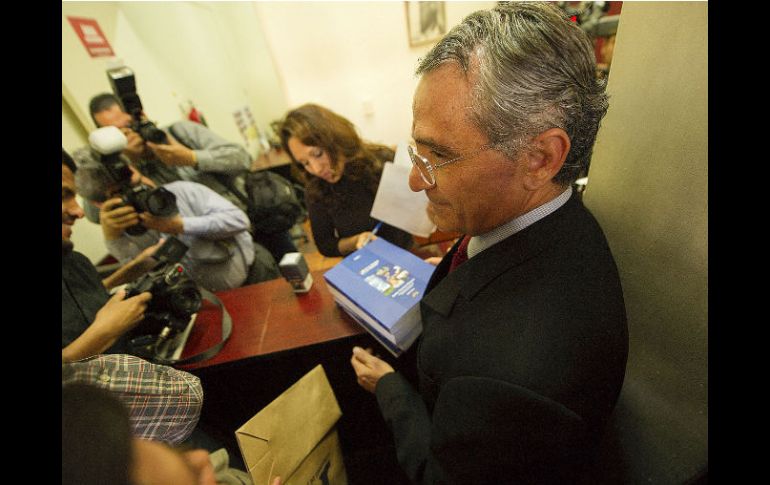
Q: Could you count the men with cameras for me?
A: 3